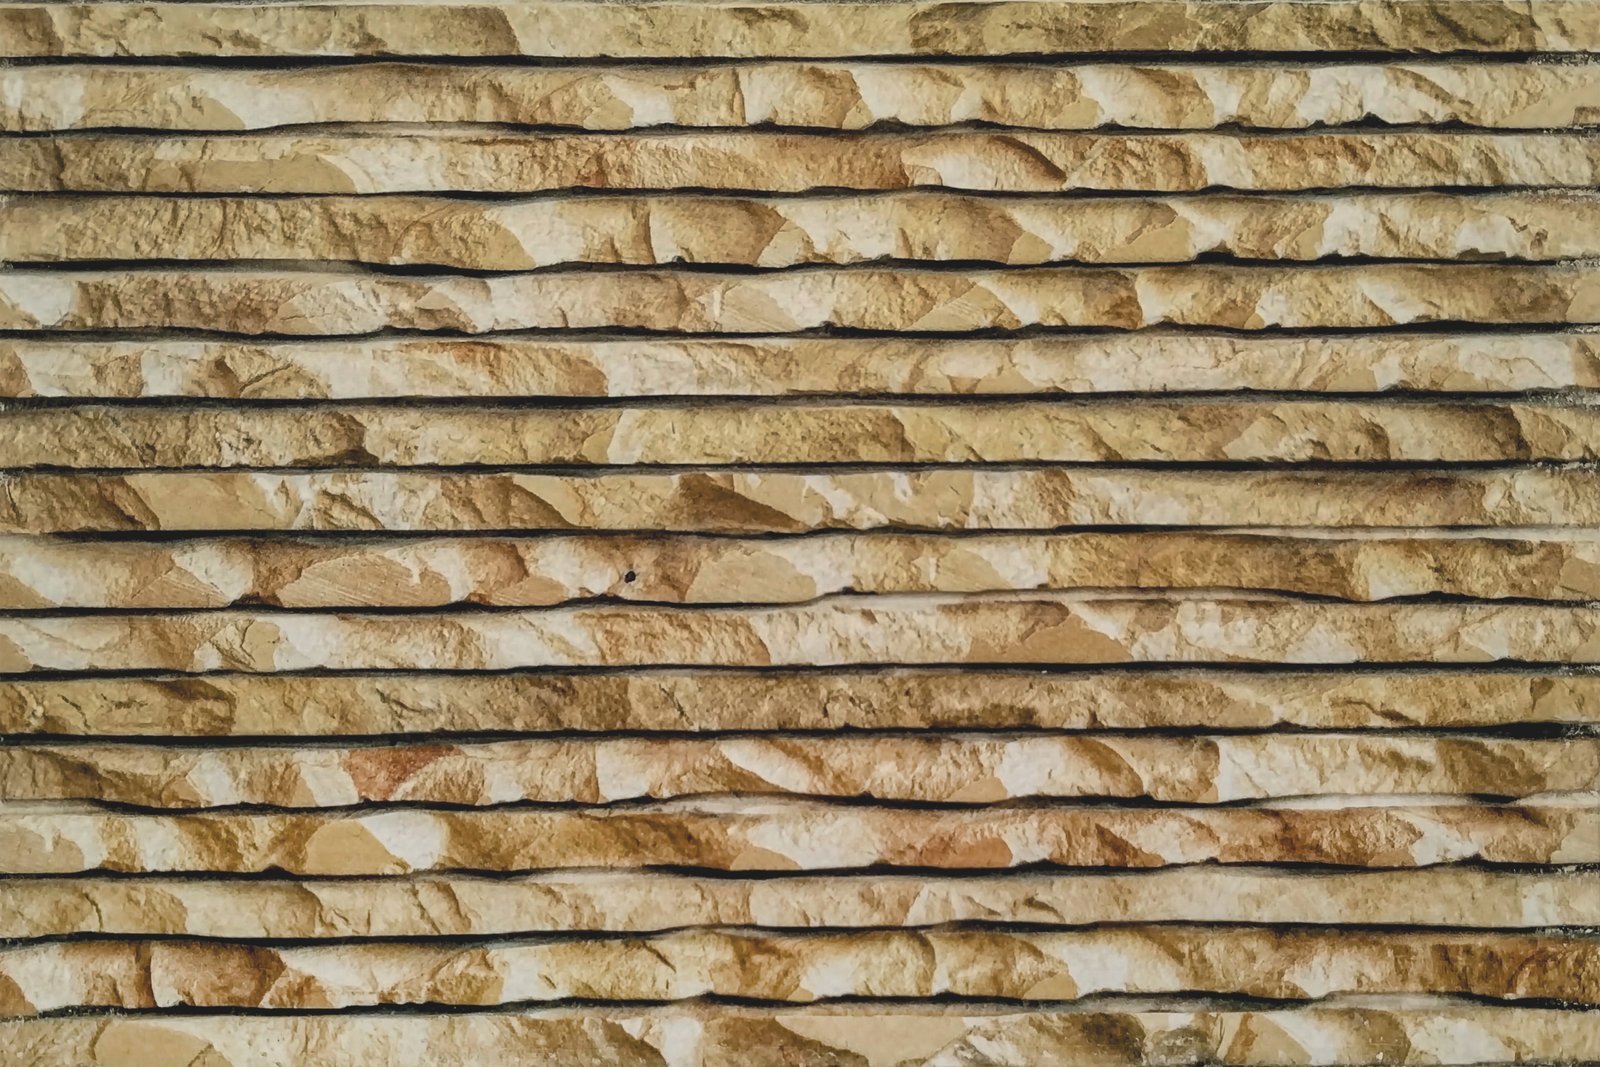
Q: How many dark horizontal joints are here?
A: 15